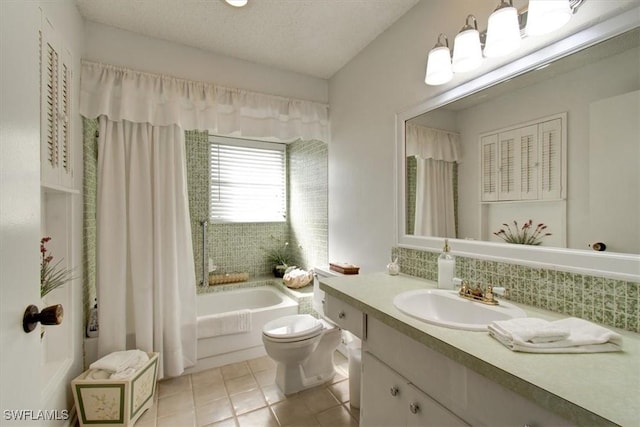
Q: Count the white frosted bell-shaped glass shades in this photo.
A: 4